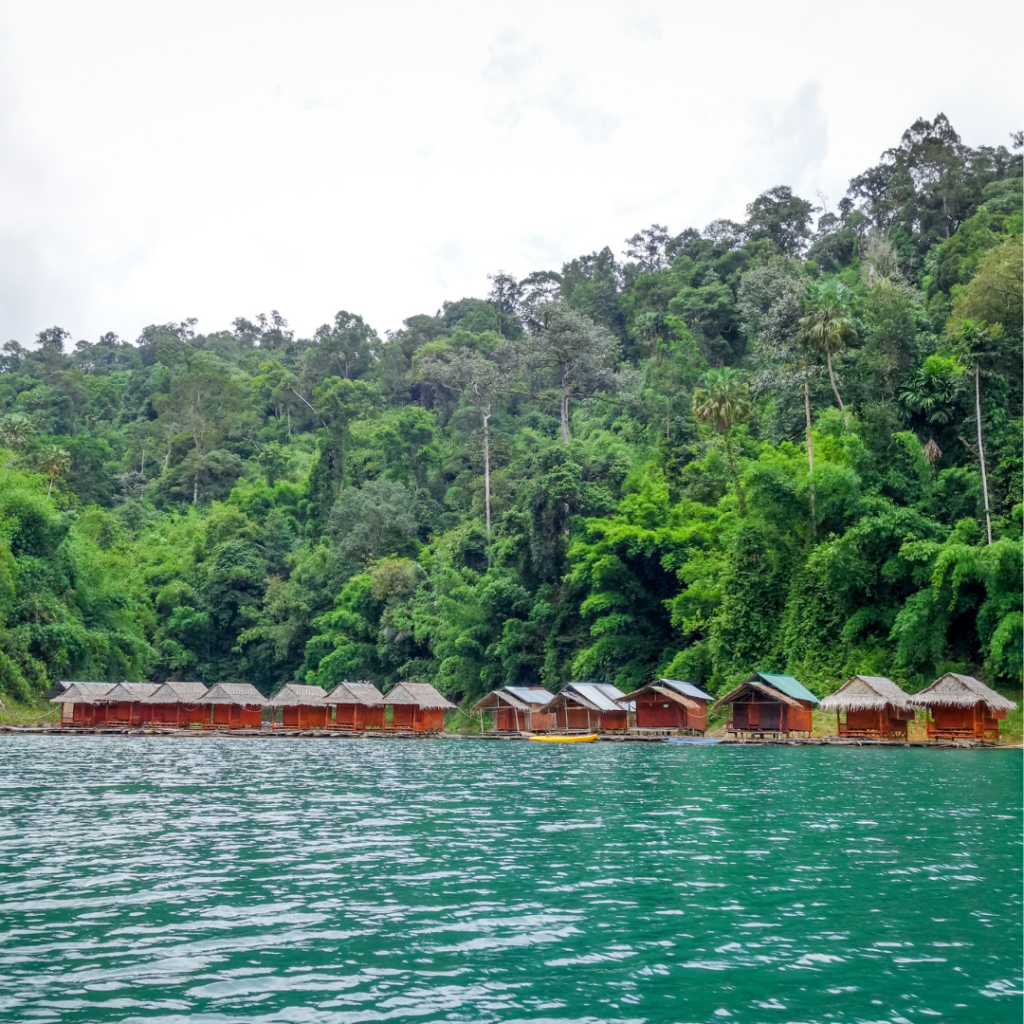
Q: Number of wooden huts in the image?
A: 13